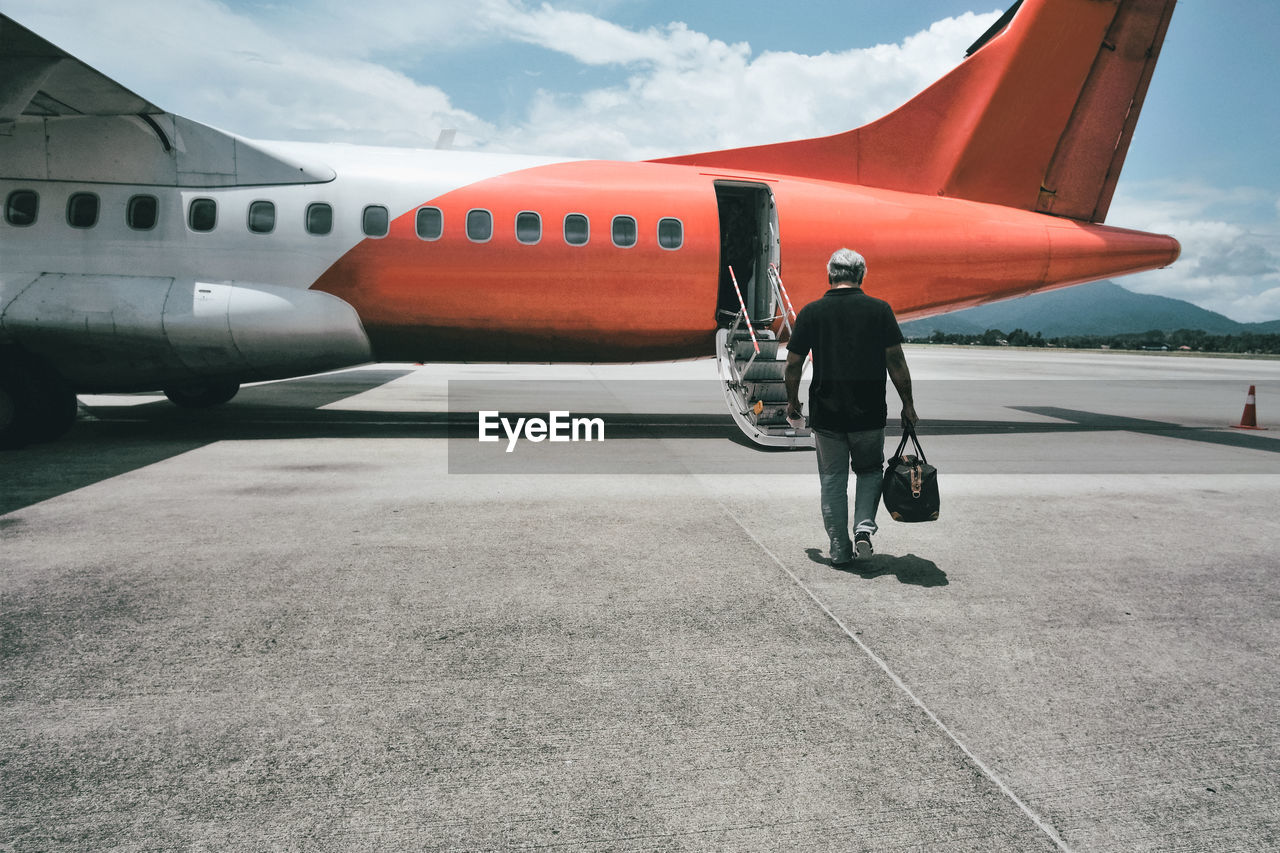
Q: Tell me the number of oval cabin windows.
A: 13